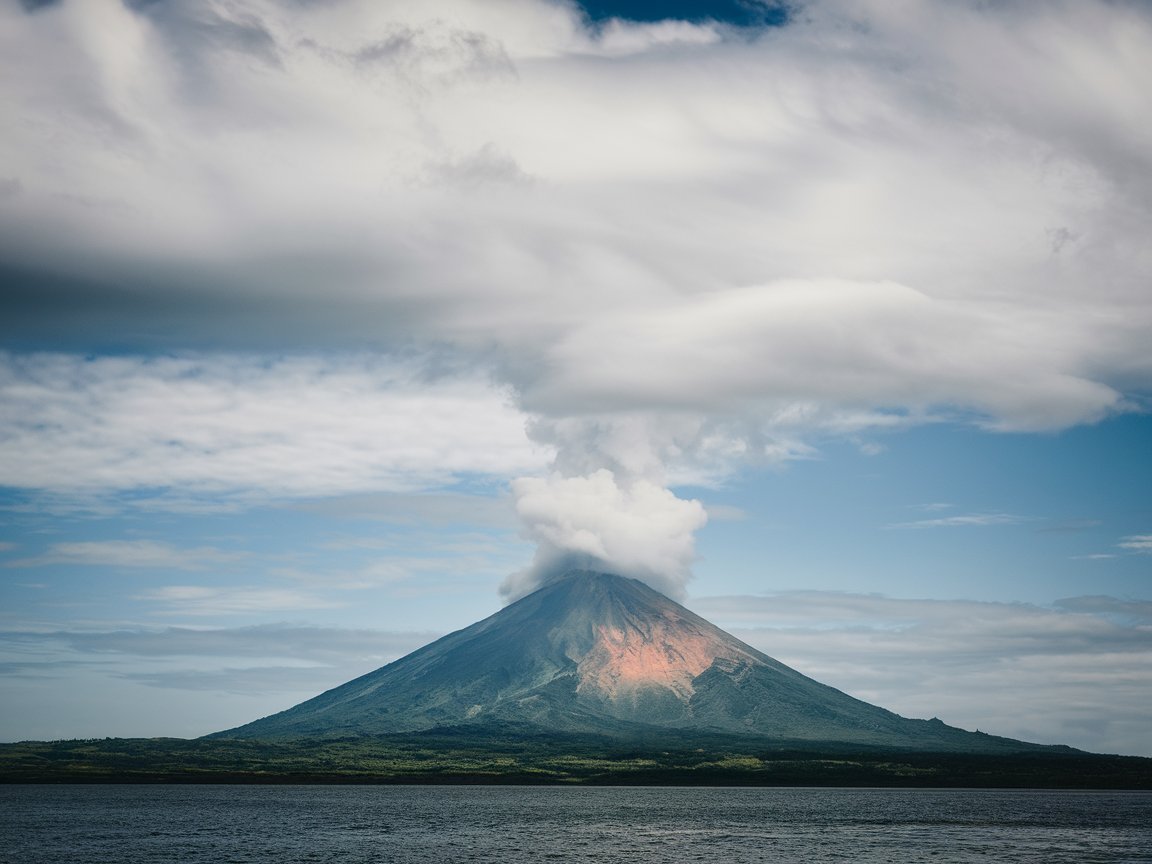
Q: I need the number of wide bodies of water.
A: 1